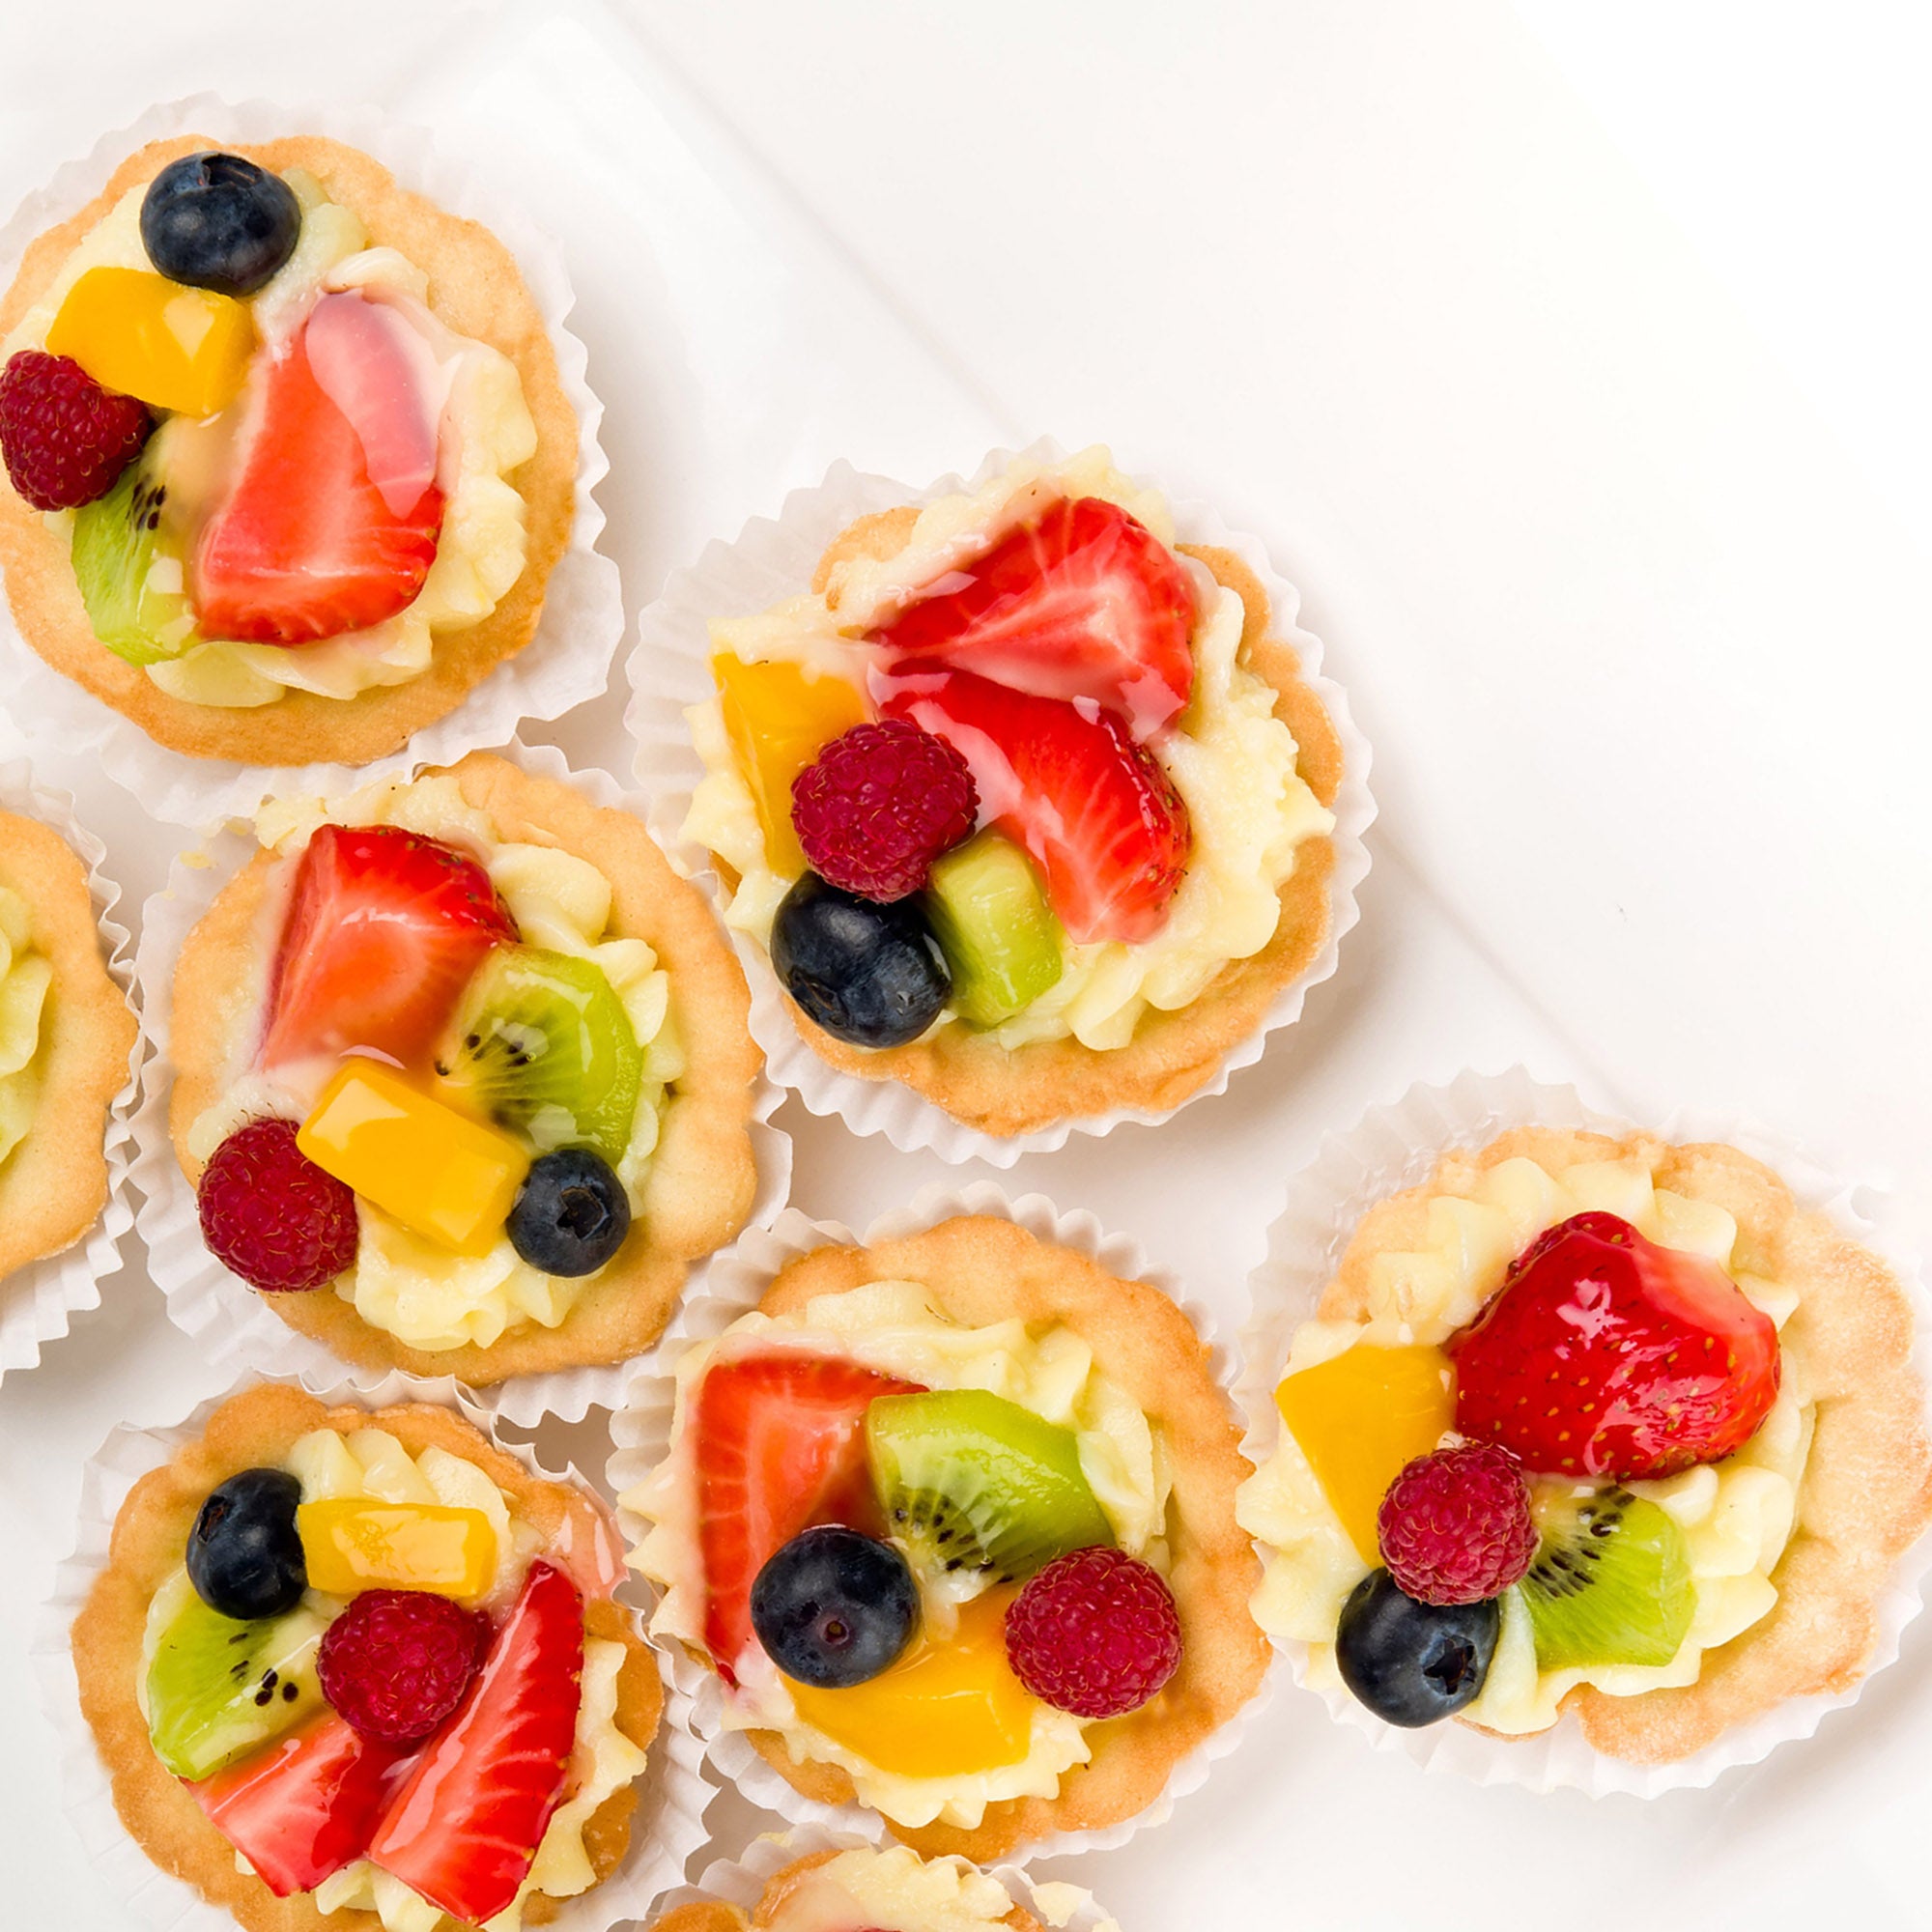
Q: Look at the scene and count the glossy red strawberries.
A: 8